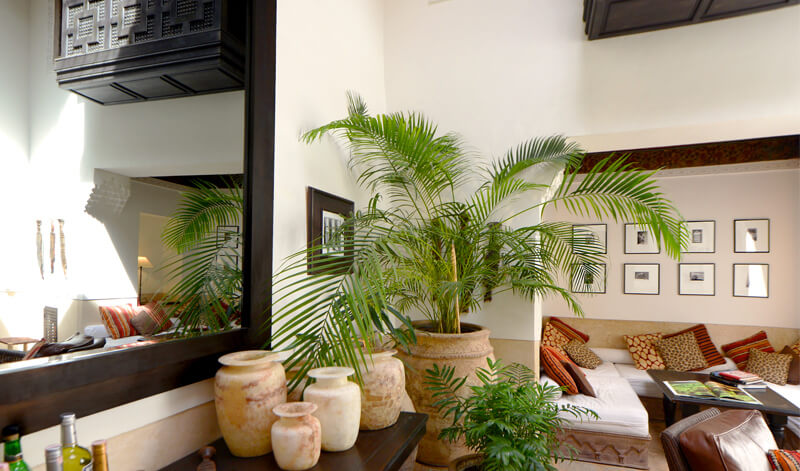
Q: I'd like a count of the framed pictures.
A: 9